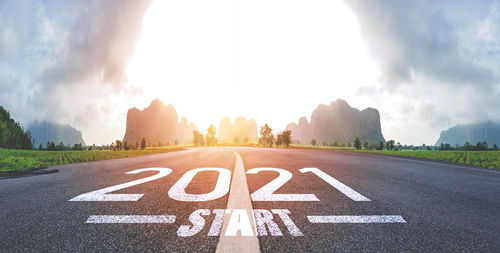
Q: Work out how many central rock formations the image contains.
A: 3